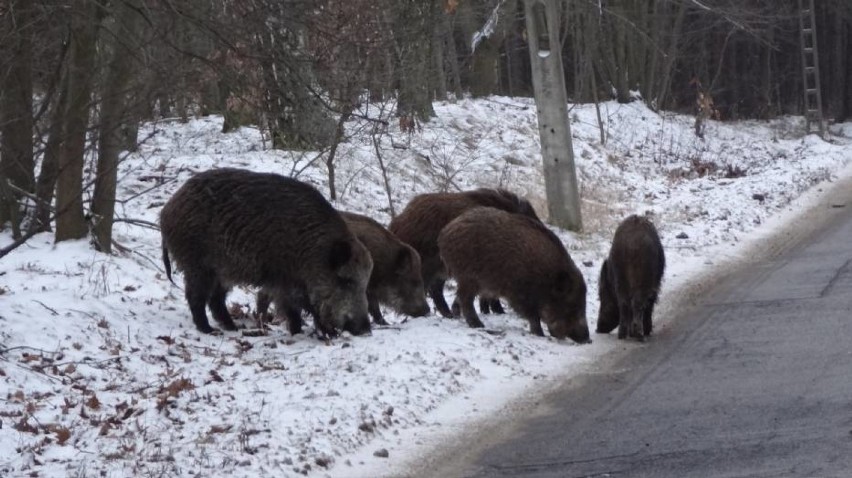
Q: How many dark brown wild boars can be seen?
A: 5